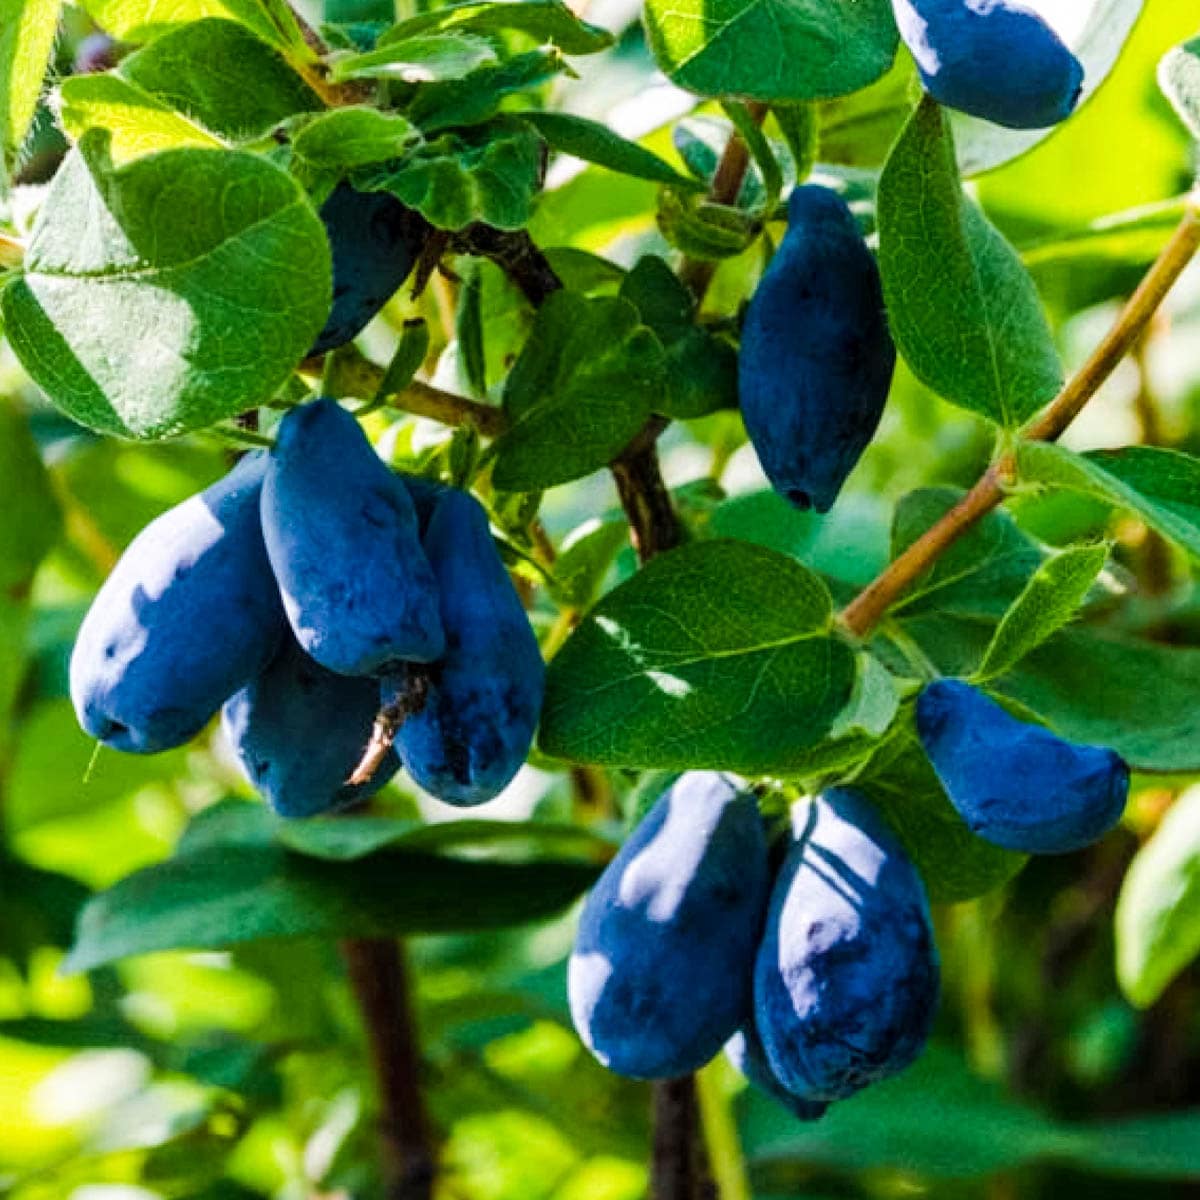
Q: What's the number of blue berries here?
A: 11